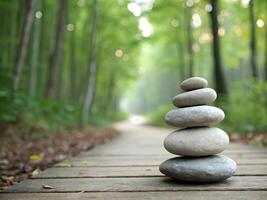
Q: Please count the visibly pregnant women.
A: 0